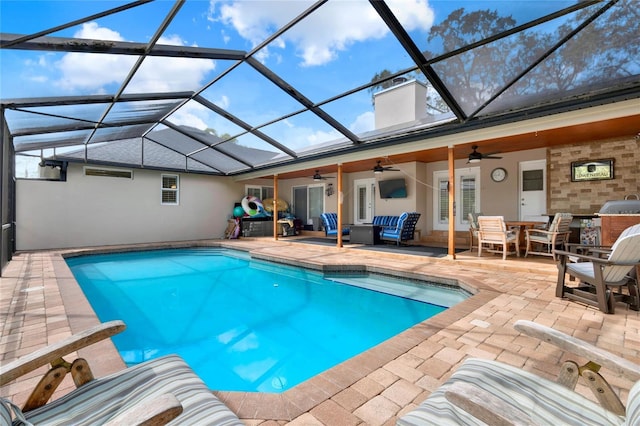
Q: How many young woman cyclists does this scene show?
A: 0